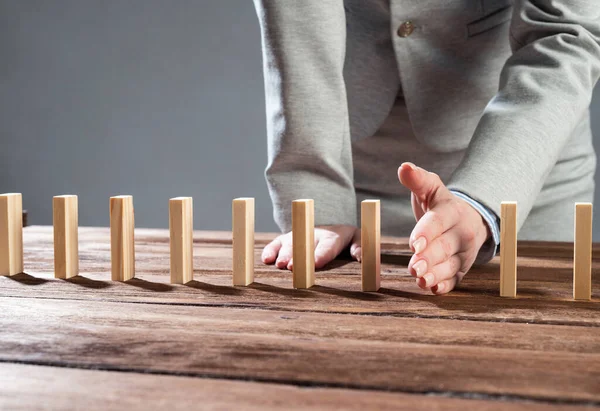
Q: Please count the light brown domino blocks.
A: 9